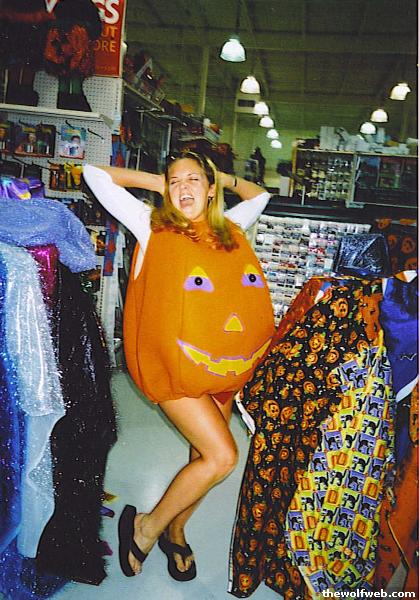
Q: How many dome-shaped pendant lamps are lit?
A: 9